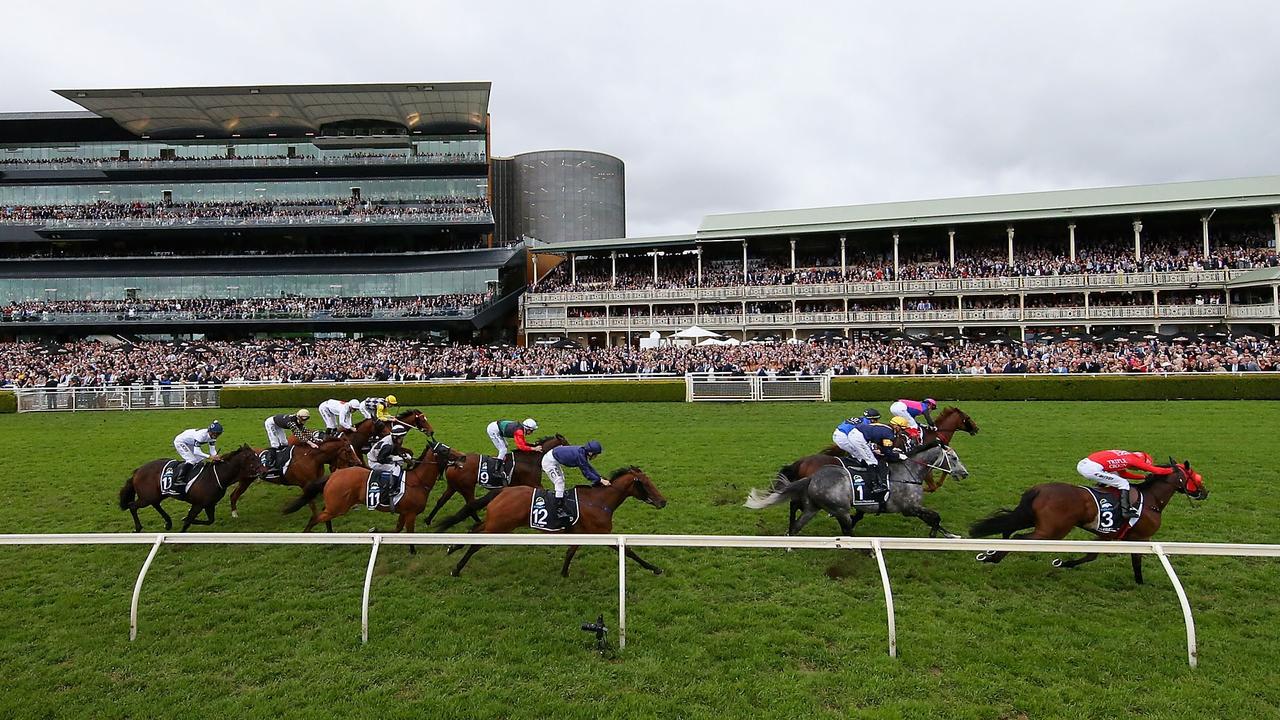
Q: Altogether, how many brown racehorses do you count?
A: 10